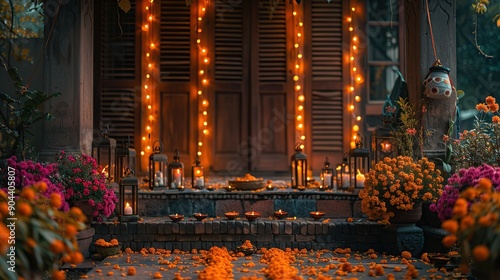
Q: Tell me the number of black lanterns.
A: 11